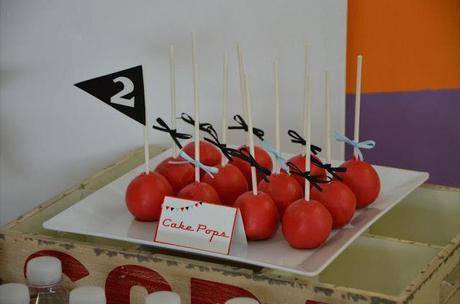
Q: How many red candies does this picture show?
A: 12